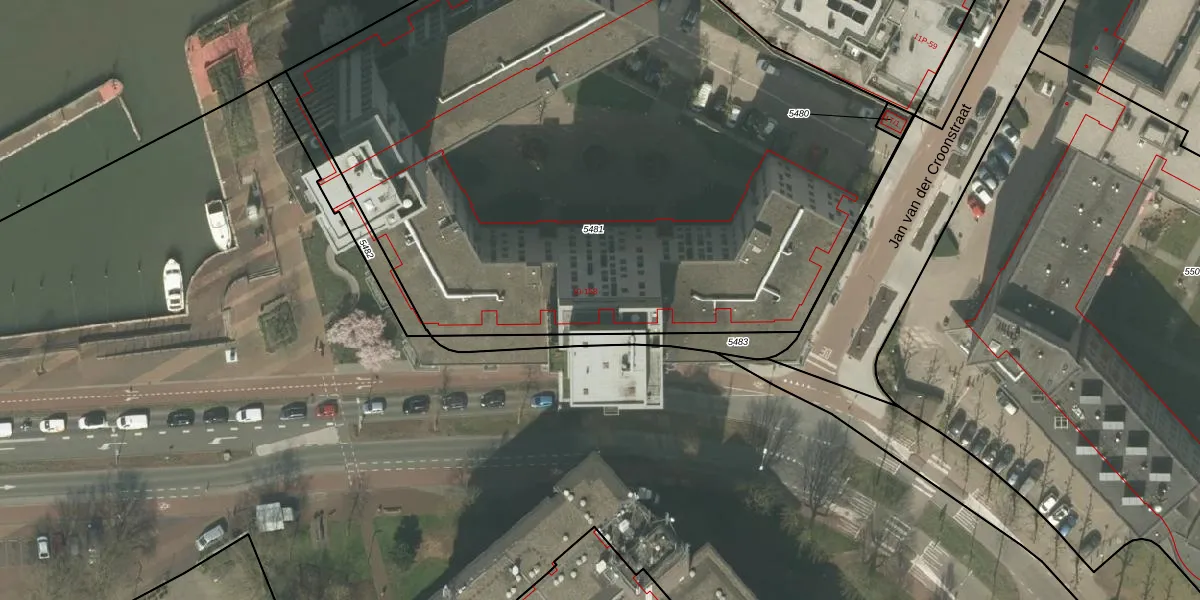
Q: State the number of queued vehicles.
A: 14